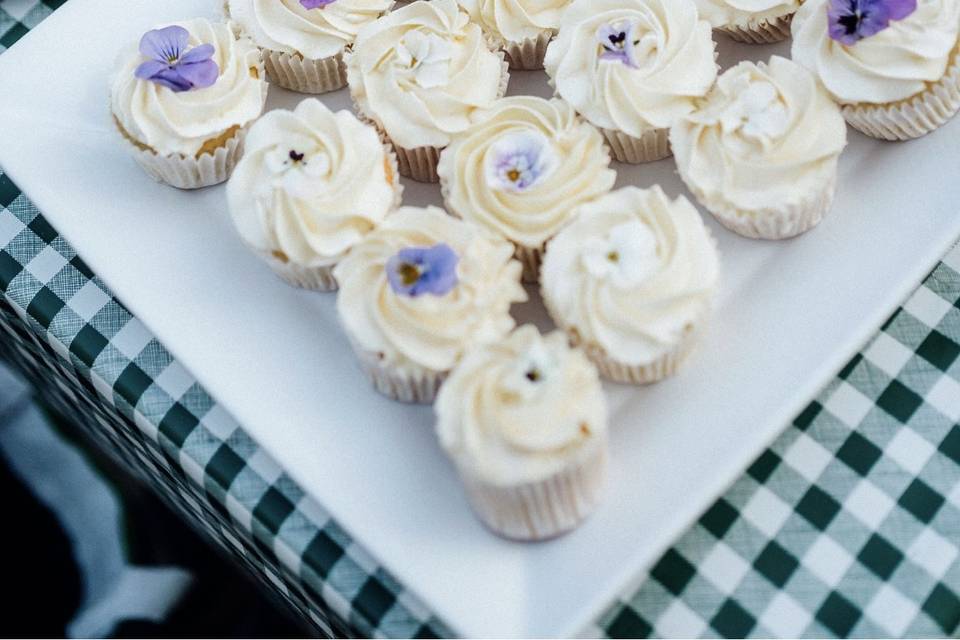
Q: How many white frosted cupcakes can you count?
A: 13